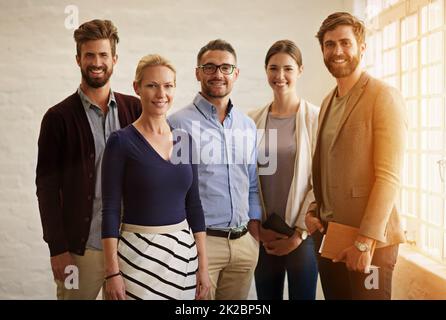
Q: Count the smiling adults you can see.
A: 5